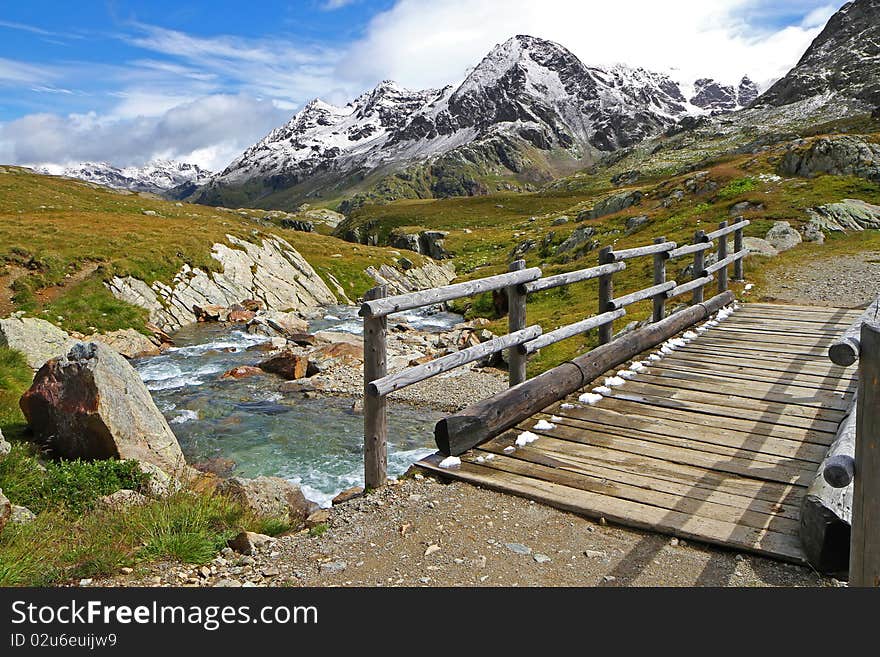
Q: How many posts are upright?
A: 8